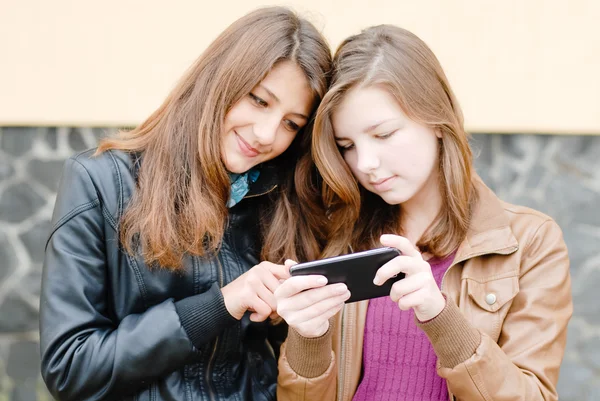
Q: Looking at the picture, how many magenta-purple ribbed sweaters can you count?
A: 1